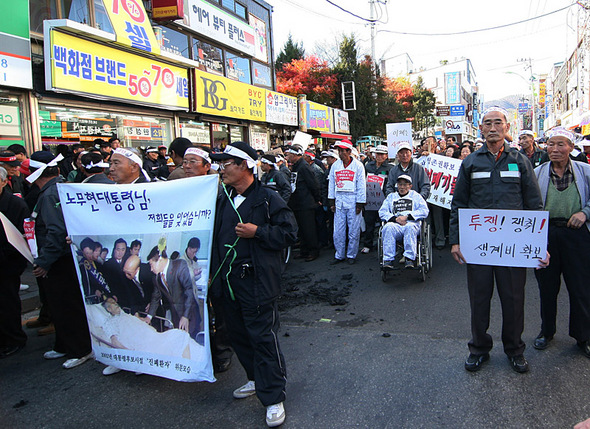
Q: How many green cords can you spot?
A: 1